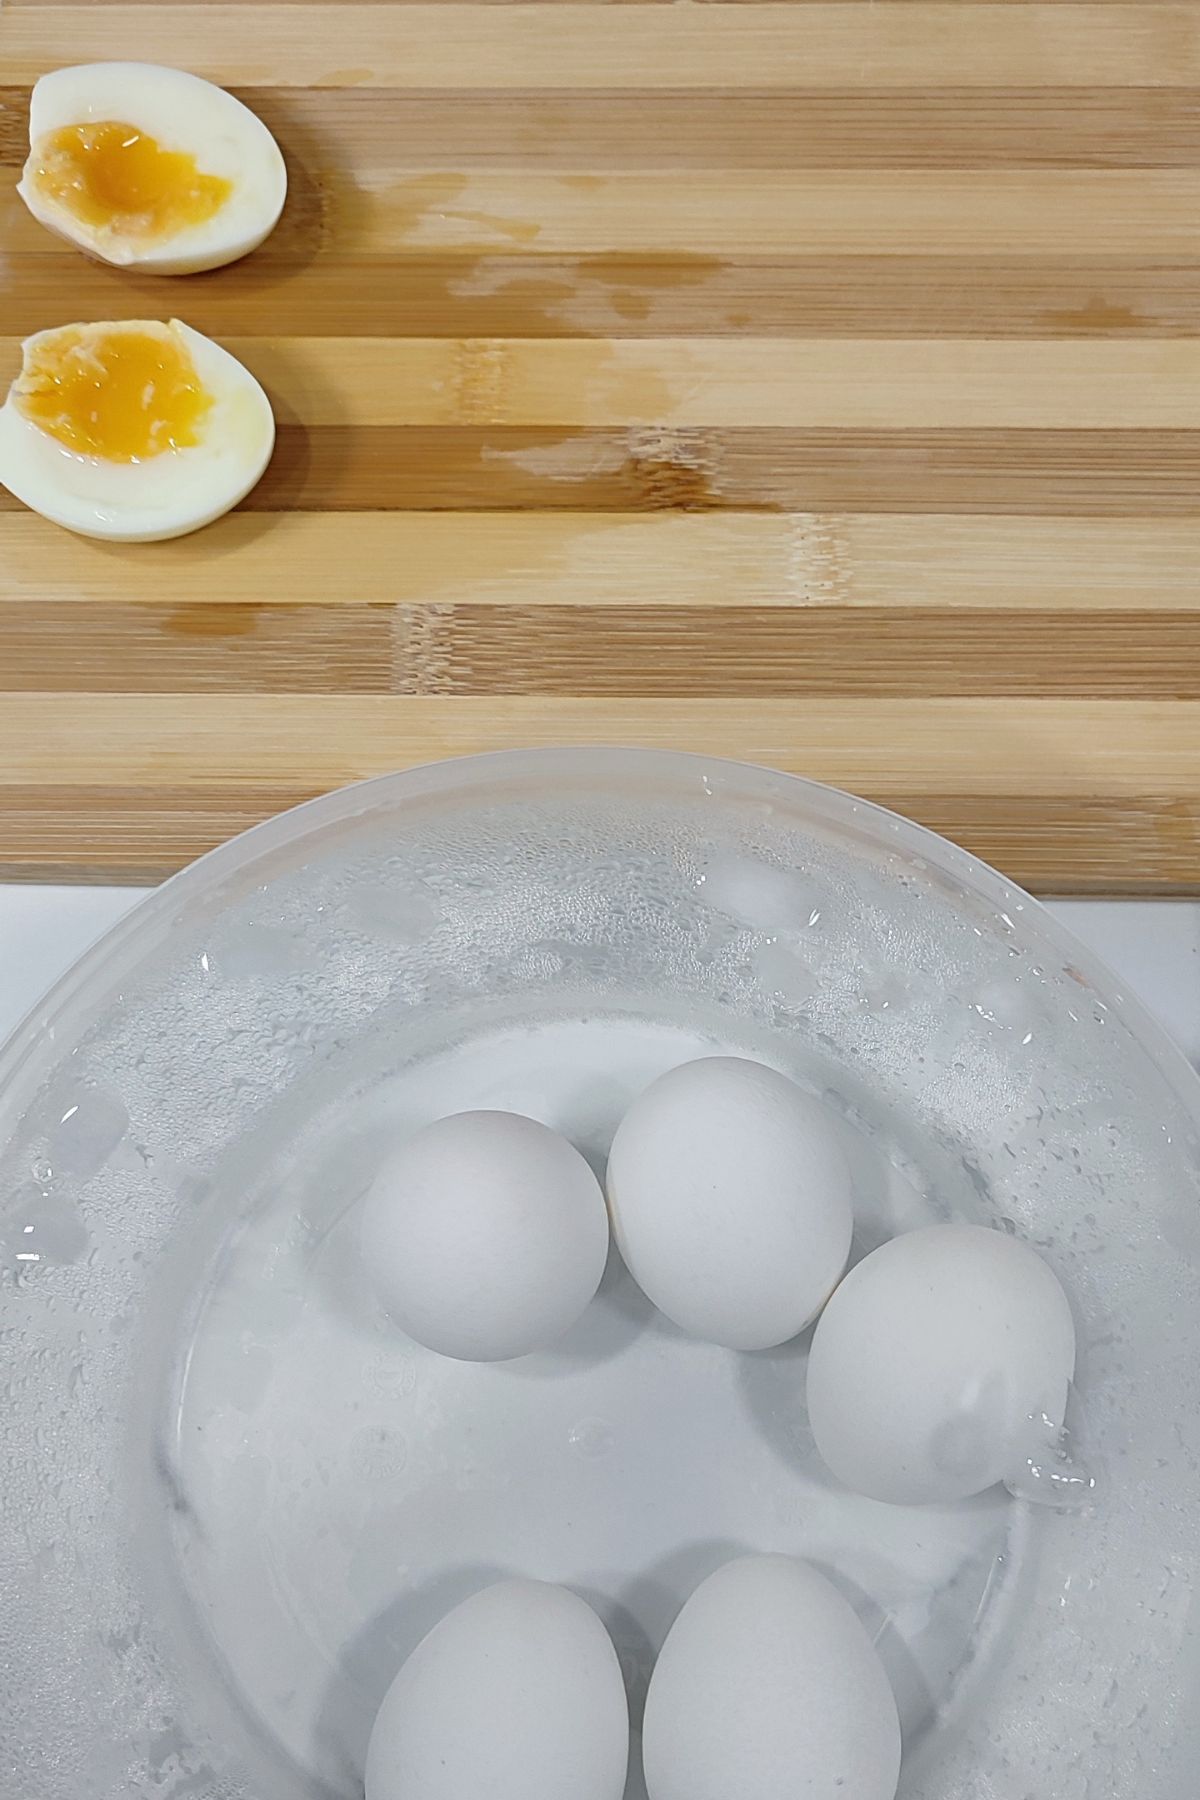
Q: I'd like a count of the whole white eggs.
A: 5